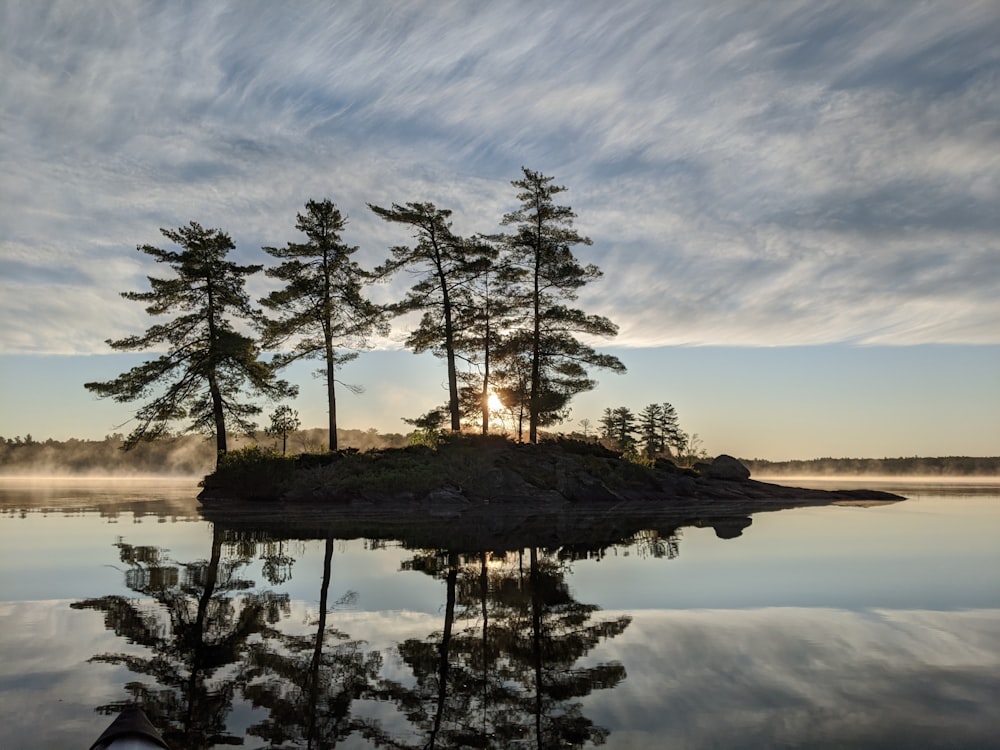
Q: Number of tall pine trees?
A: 5